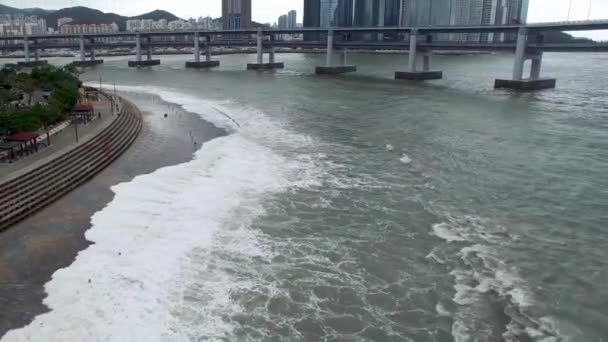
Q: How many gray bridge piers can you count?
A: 8